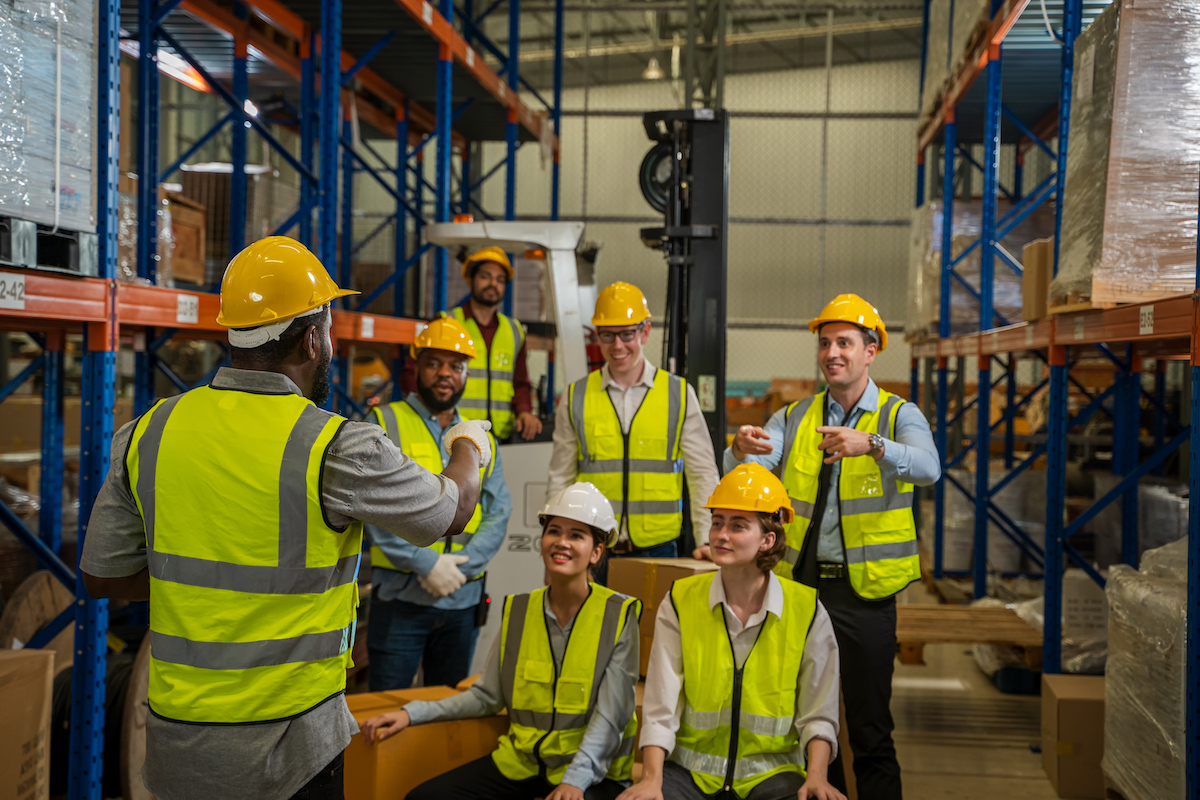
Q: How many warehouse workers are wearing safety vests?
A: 7